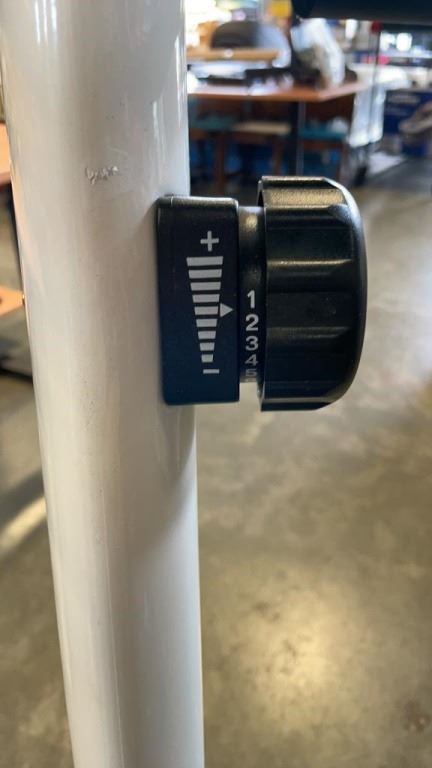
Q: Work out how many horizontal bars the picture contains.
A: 9